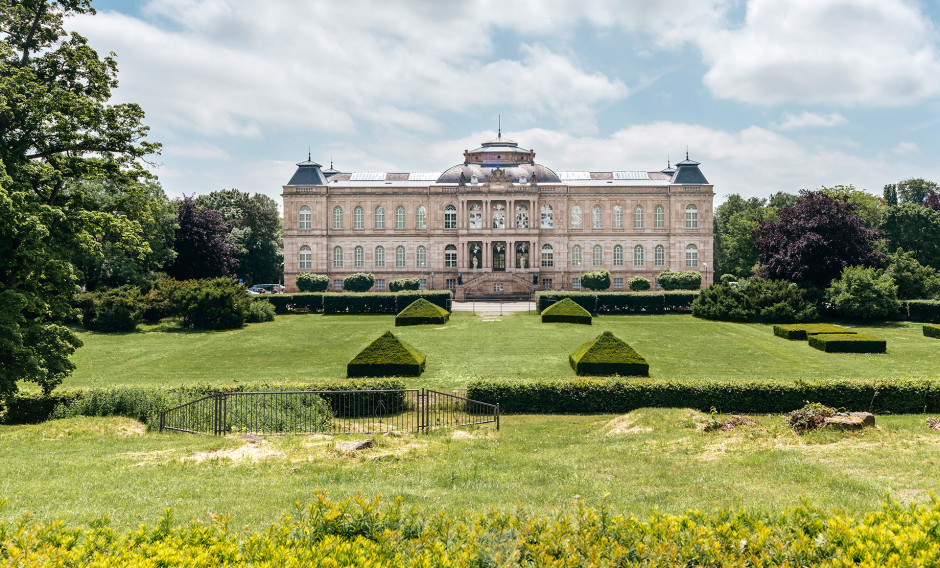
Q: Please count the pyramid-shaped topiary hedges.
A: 4